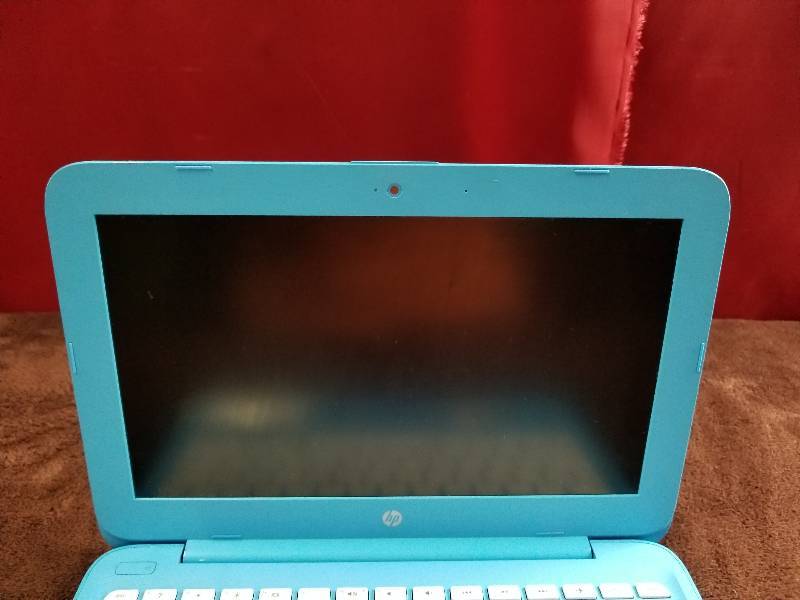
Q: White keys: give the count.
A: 15